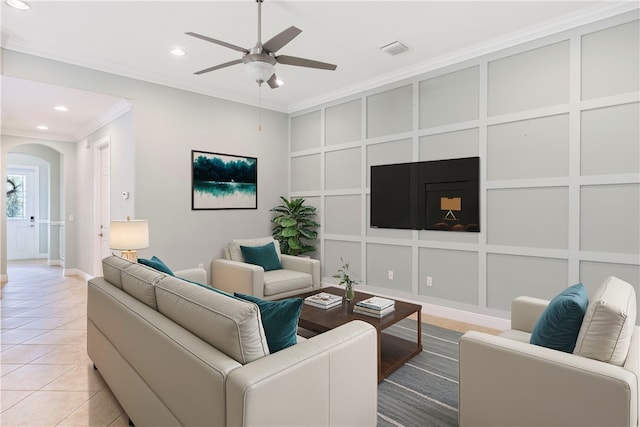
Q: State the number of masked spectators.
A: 0